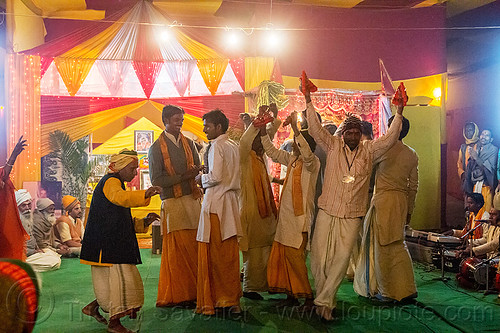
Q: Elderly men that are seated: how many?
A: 2